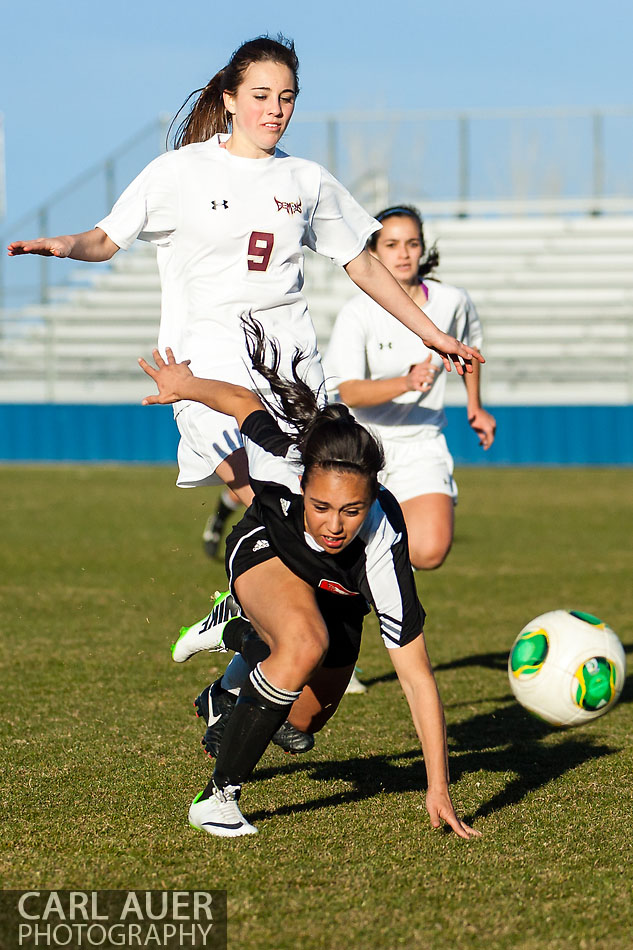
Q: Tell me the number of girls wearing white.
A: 2